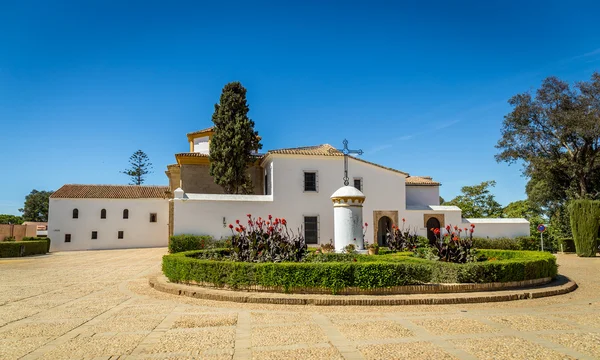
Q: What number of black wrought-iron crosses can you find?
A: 1